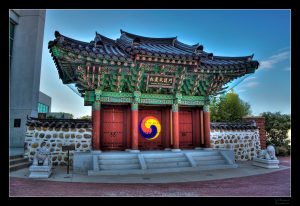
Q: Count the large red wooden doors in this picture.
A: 3